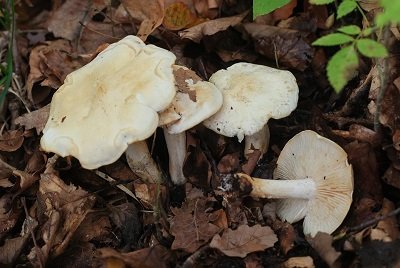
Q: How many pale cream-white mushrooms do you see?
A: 4